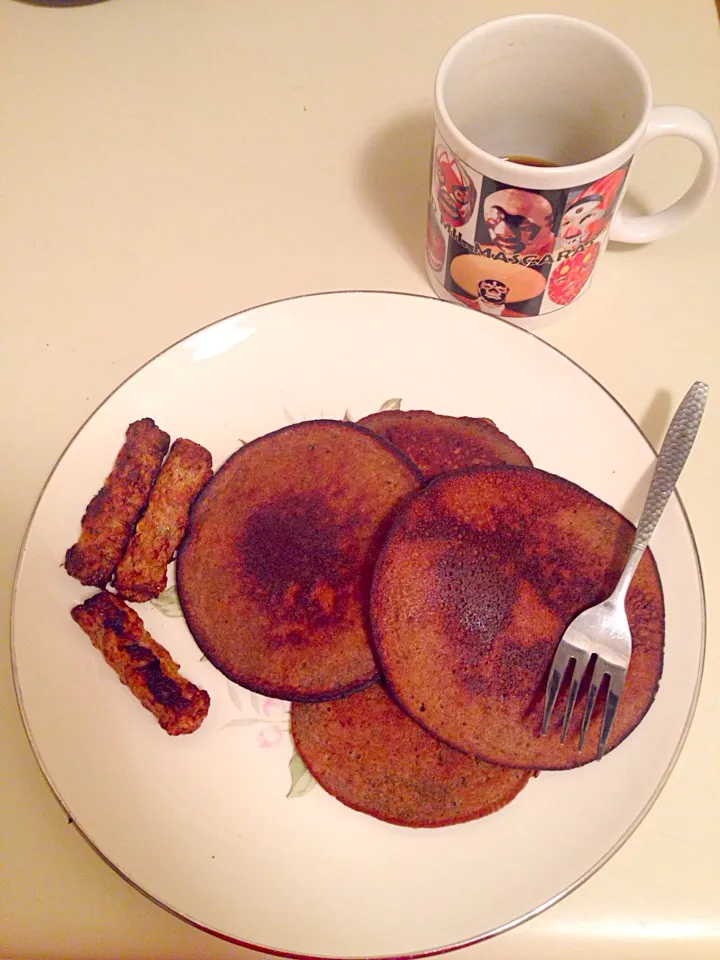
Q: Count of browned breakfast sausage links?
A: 3